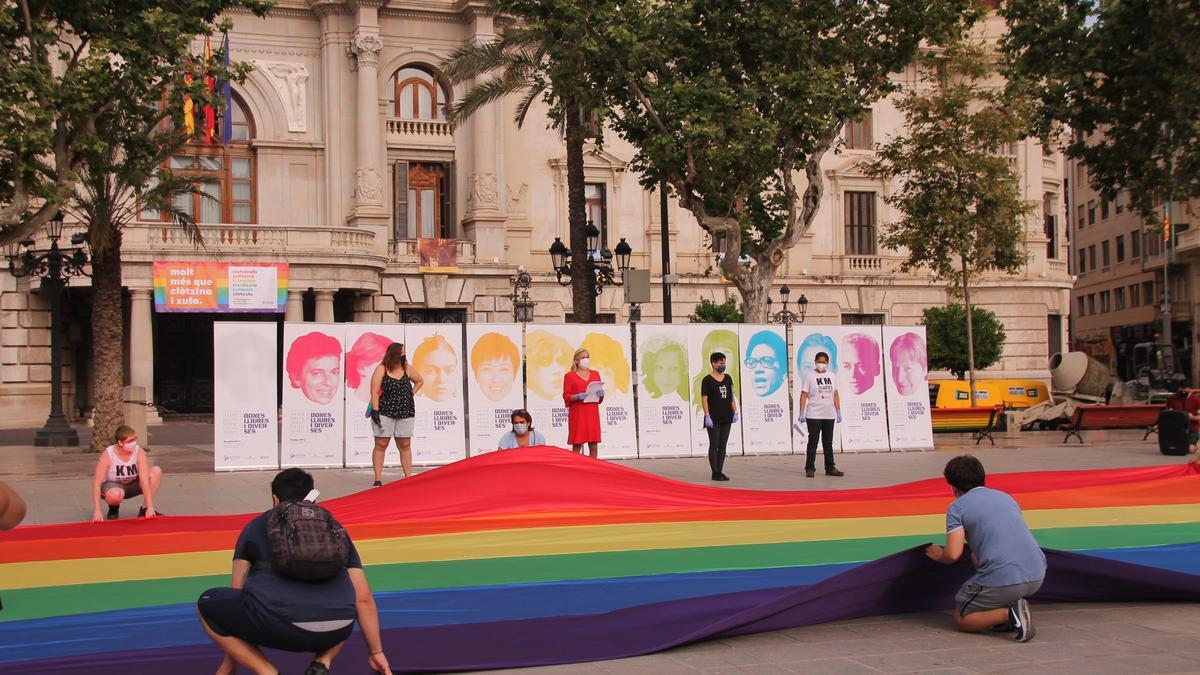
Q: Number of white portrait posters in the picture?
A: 13